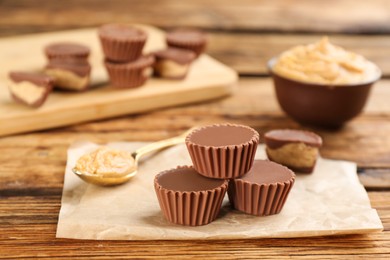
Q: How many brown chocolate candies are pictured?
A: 11